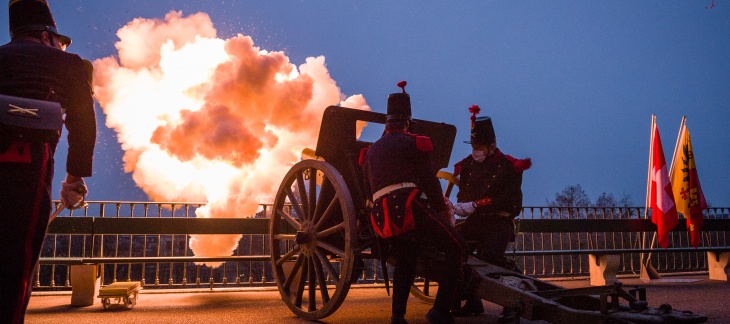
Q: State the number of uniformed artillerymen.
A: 3